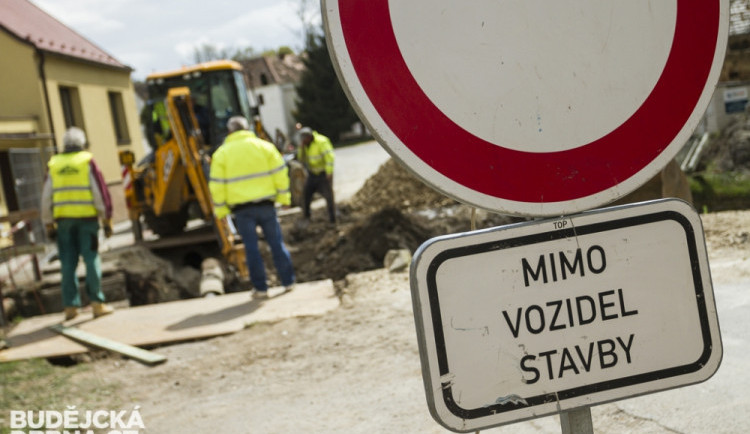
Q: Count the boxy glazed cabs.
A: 1